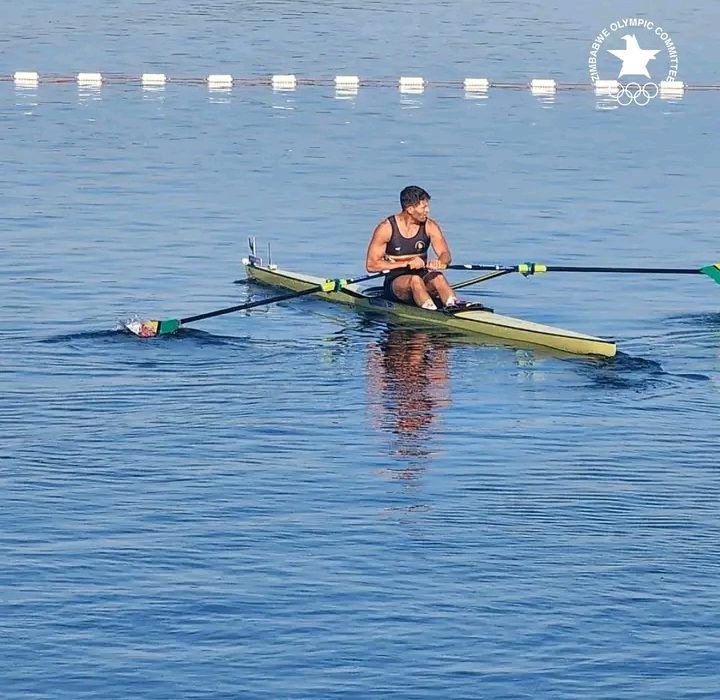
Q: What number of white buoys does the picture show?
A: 11